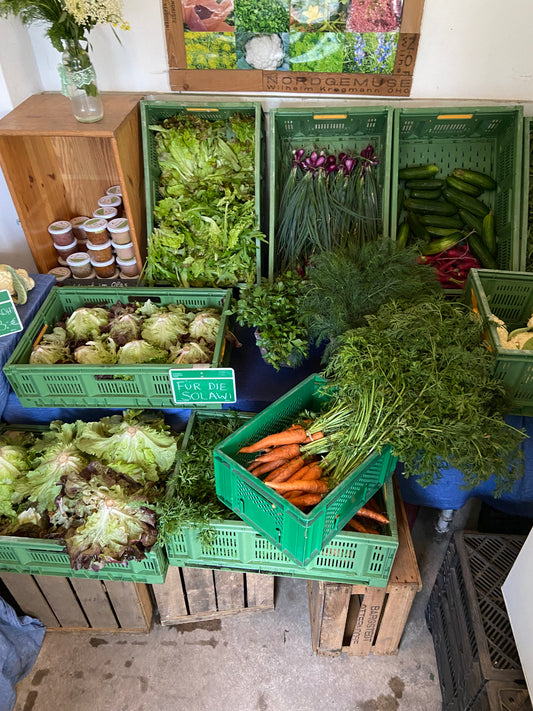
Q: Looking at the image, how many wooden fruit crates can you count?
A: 3